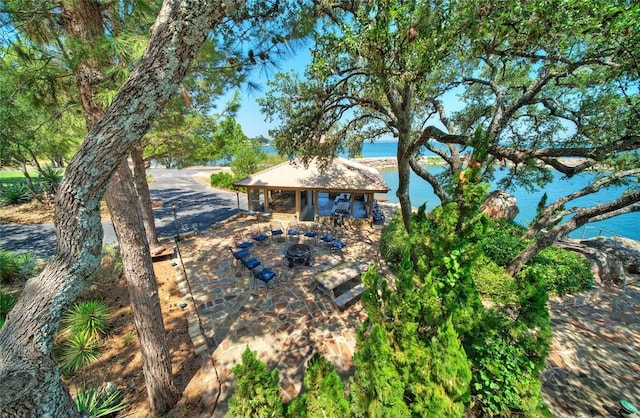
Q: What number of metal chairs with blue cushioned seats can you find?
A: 10